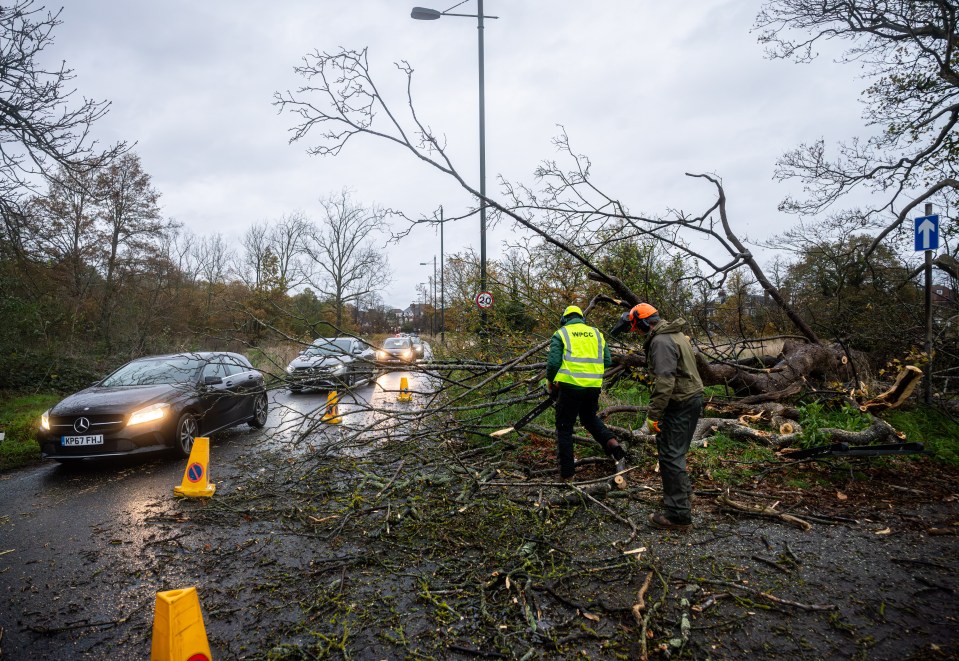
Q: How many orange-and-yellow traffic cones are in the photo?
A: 4